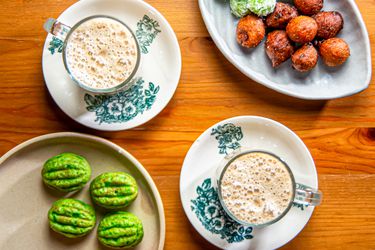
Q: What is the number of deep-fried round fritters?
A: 8